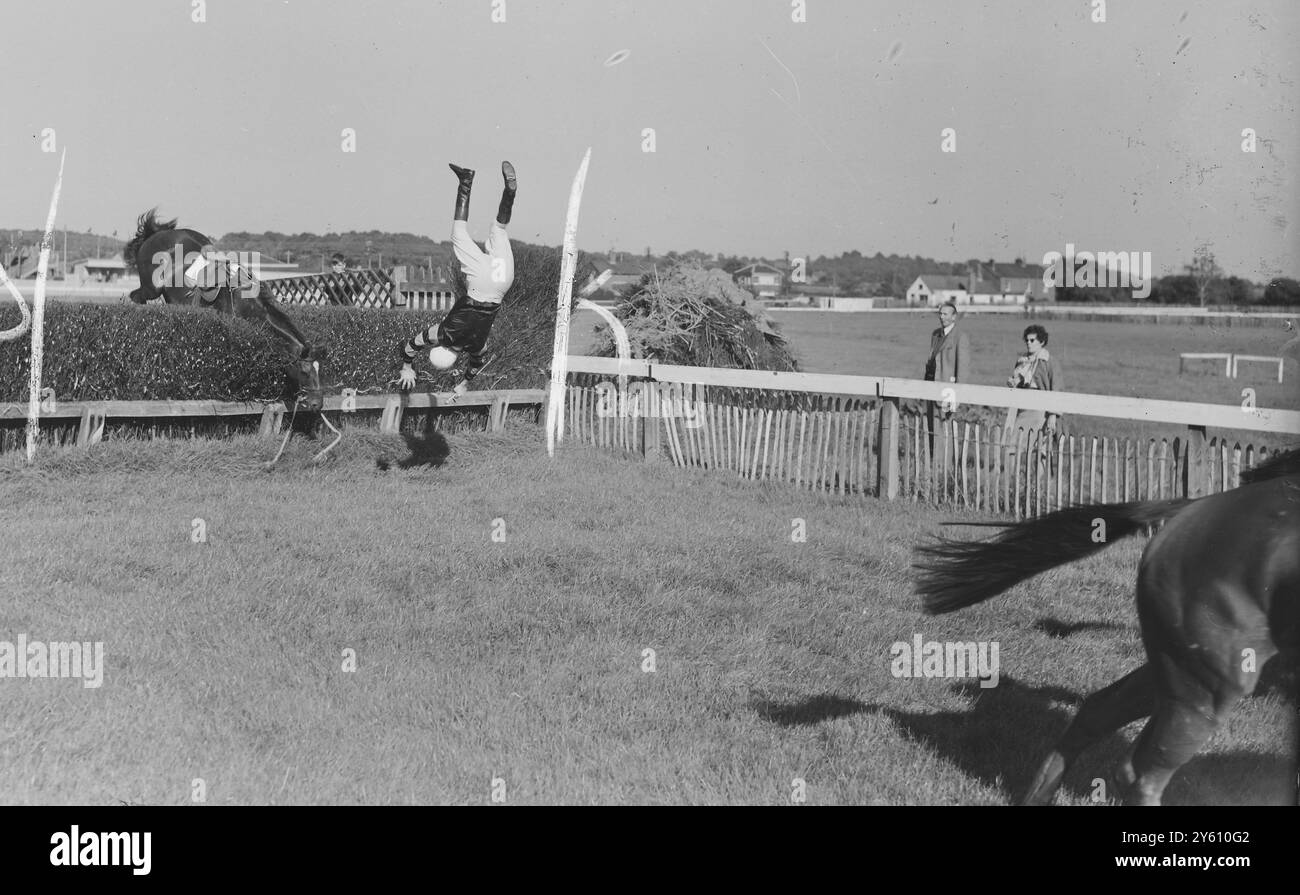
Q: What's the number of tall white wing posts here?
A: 2